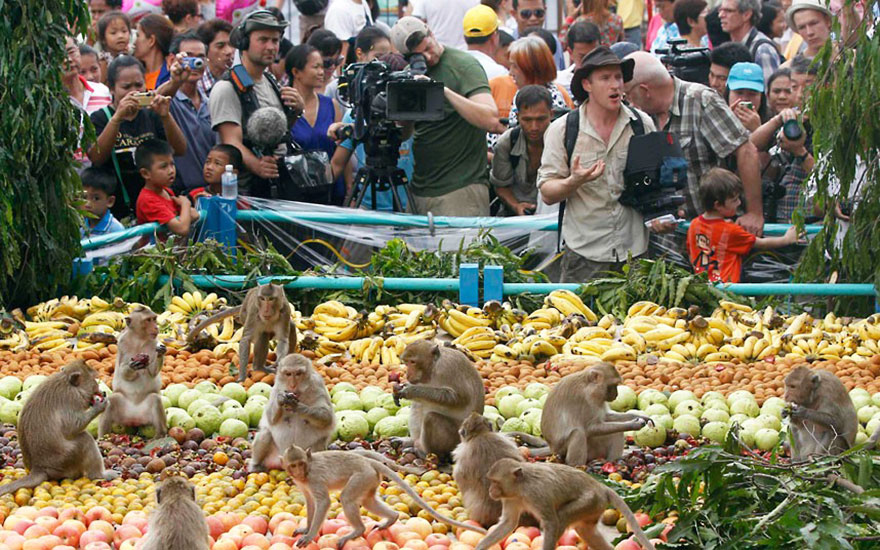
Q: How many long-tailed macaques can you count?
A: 11